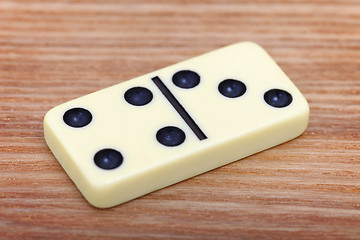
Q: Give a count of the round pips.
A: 7